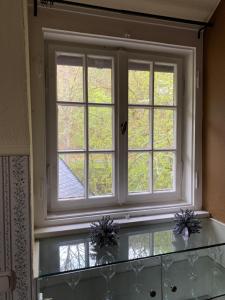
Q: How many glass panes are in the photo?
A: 12